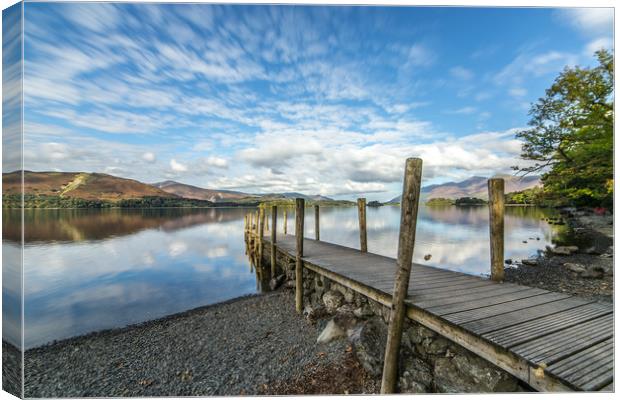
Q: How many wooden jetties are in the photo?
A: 1